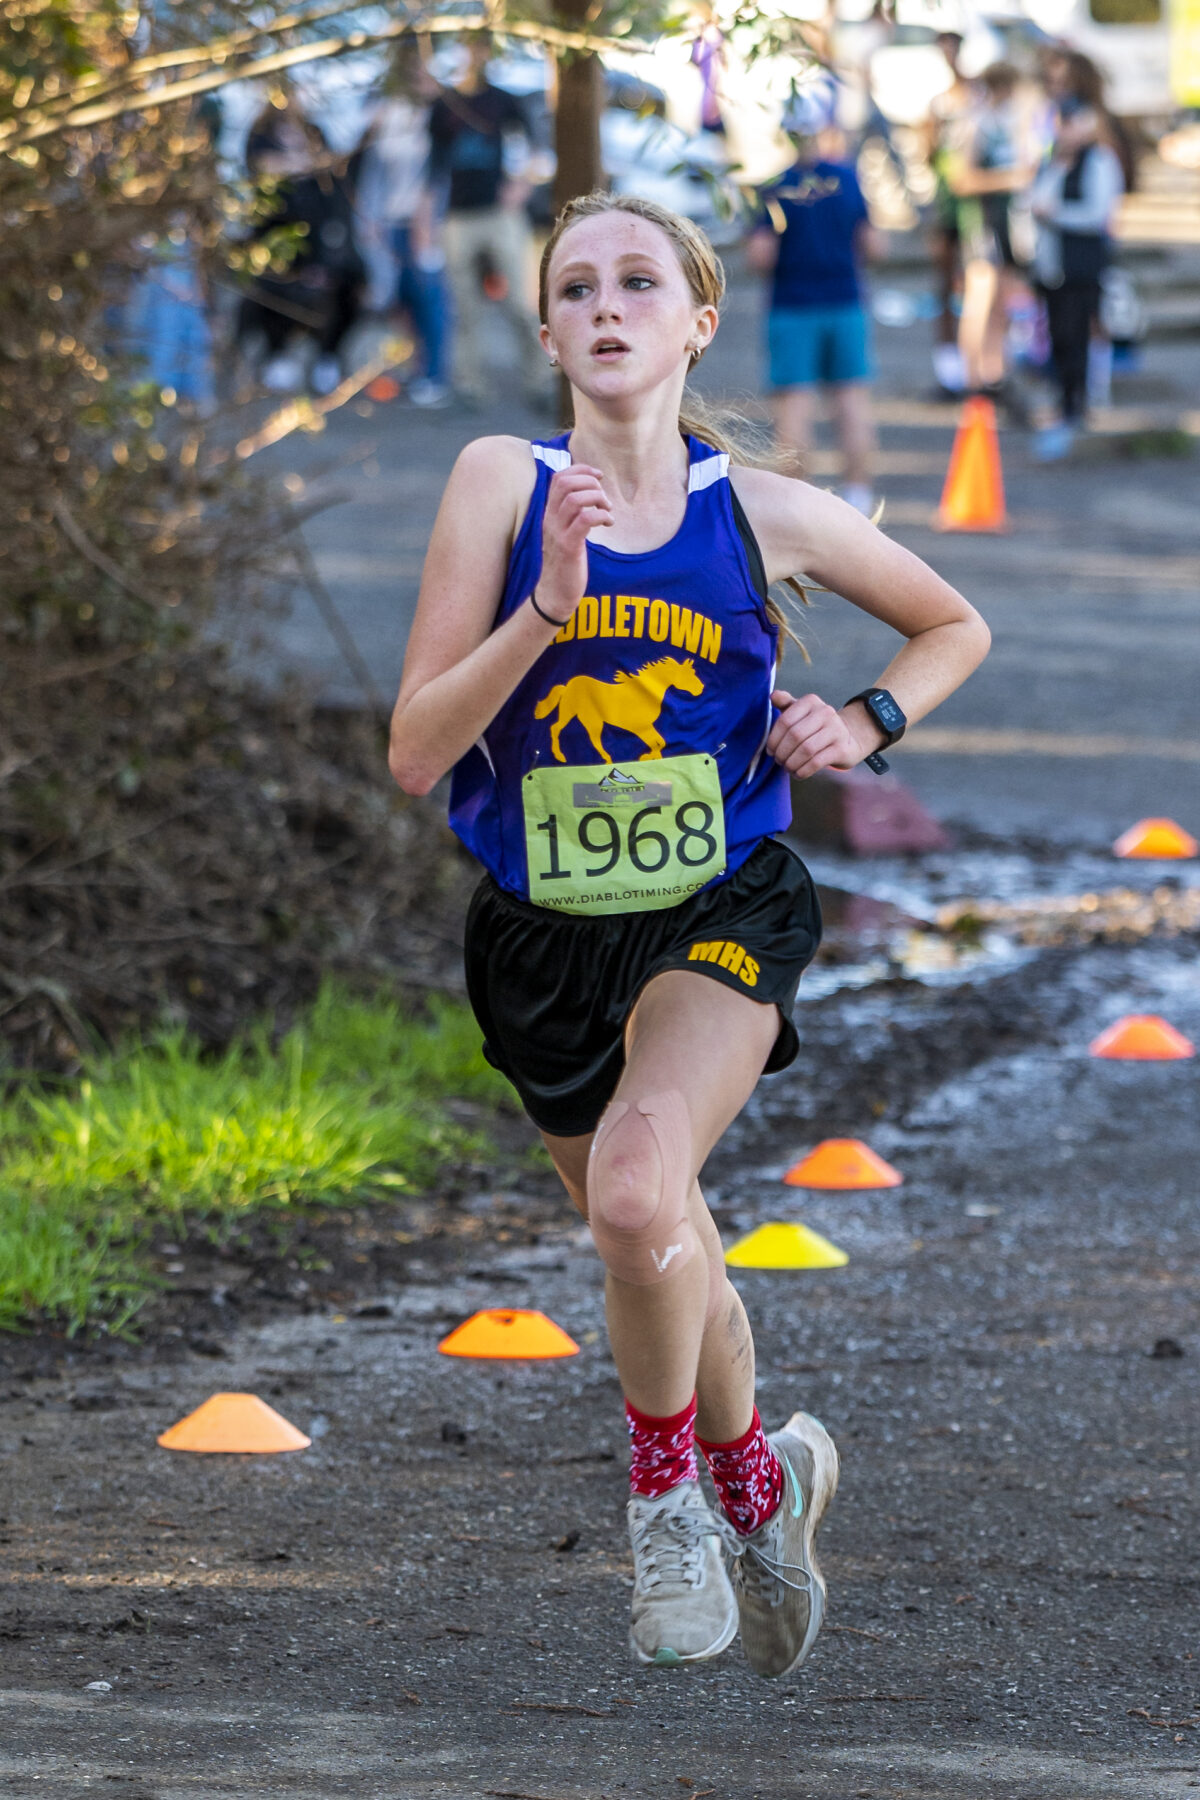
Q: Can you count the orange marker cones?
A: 6